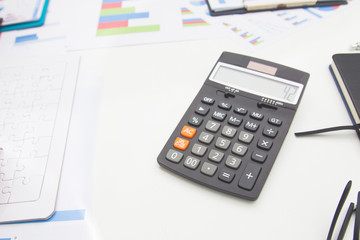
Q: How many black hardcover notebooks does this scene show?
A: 1